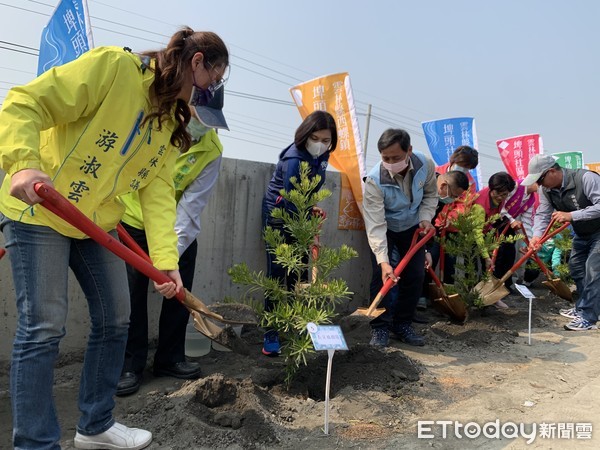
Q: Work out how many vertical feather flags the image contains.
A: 6